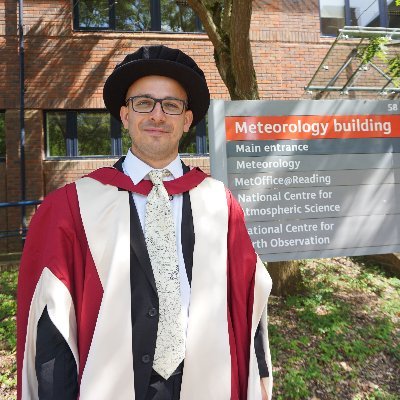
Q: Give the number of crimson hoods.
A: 1